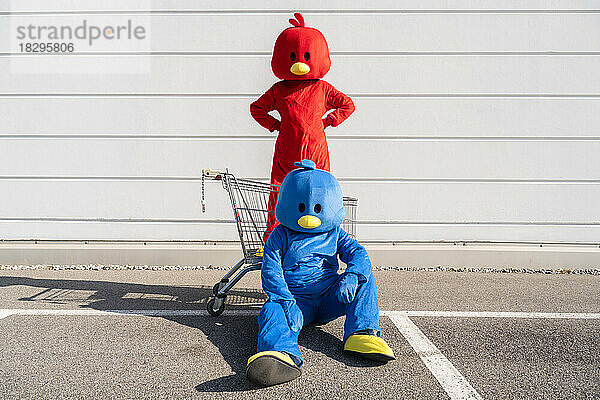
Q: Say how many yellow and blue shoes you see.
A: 2